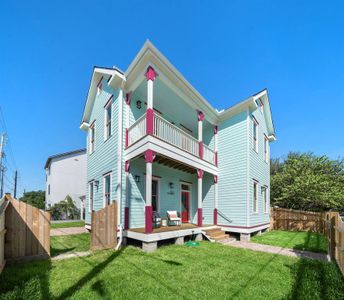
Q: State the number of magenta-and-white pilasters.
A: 8